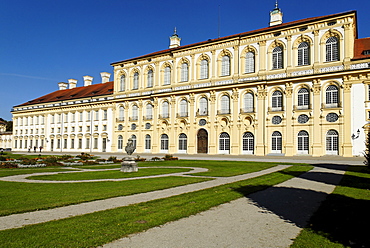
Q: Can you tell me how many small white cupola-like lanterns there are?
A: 2